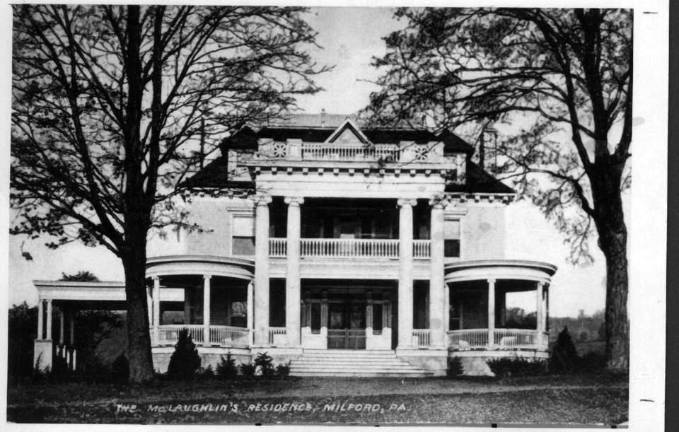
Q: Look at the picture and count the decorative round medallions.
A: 2